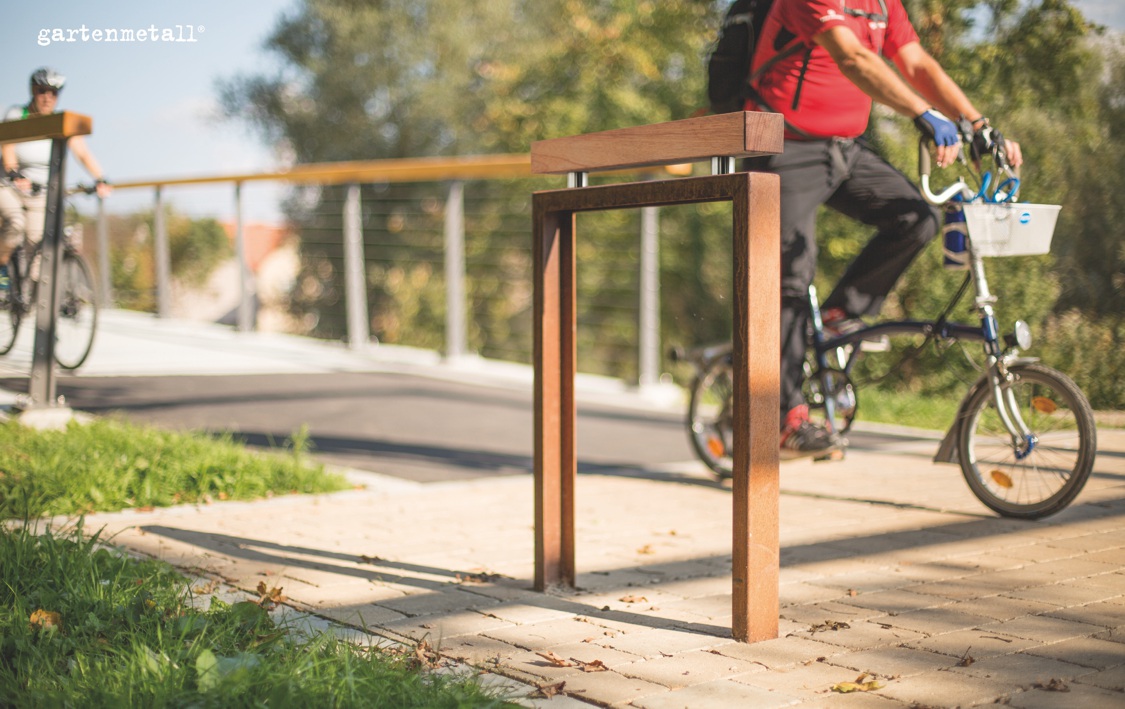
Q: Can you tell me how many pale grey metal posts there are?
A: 6